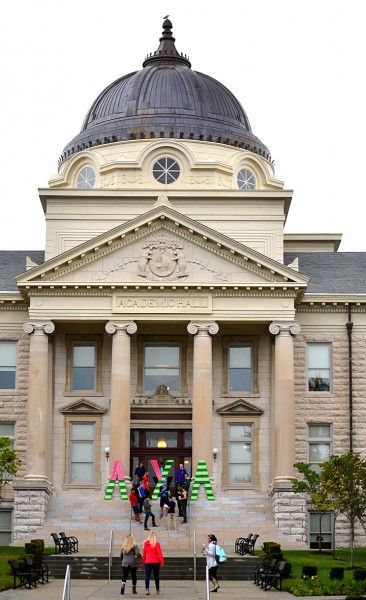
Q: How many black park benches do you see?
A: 8